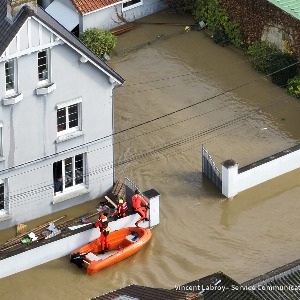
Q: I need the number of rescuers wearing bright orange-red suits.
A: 3